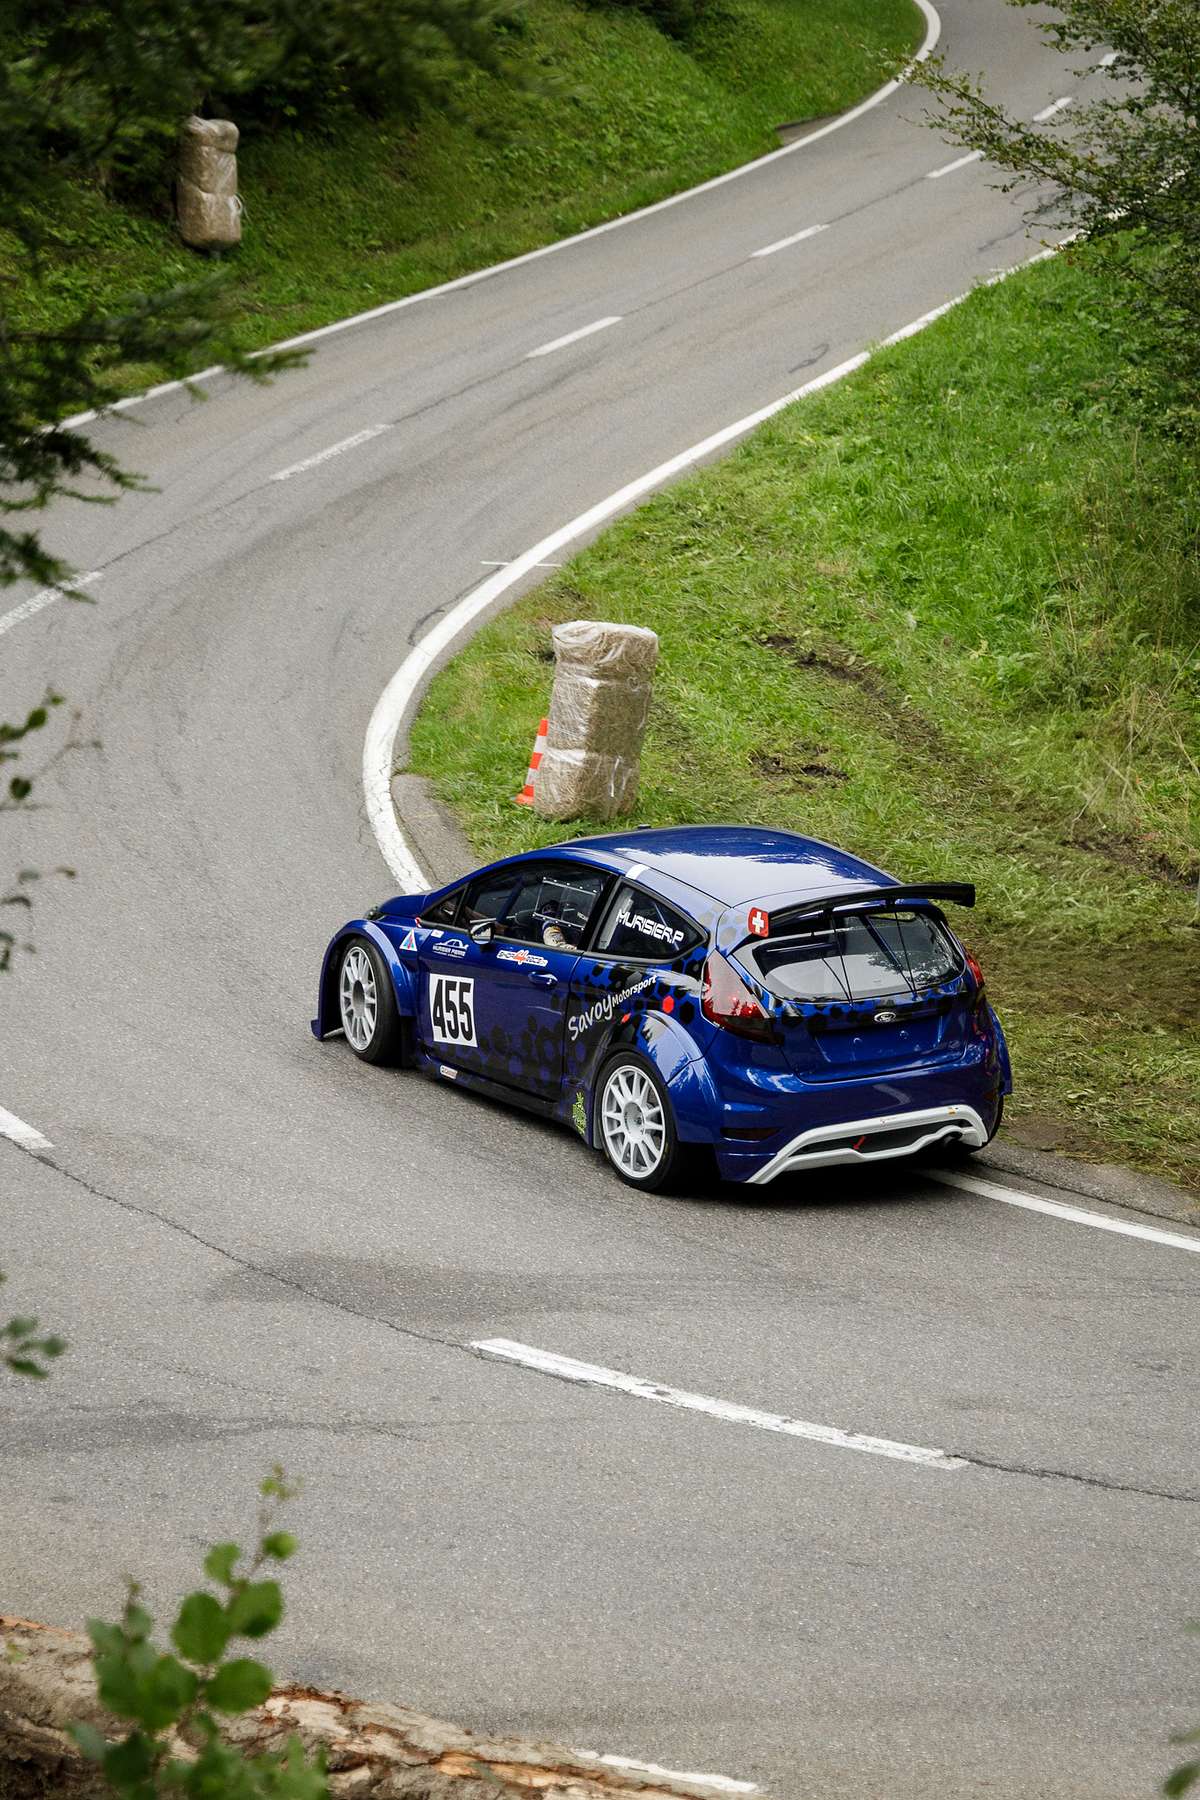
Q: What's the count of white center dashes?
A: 9